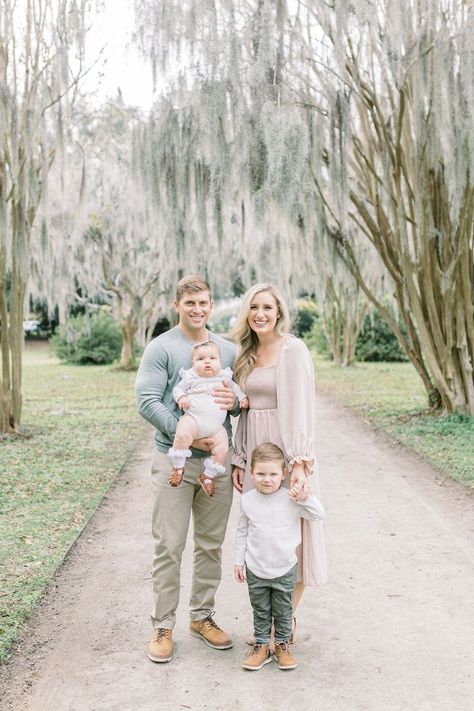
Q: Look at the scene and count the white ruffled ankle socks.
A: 2